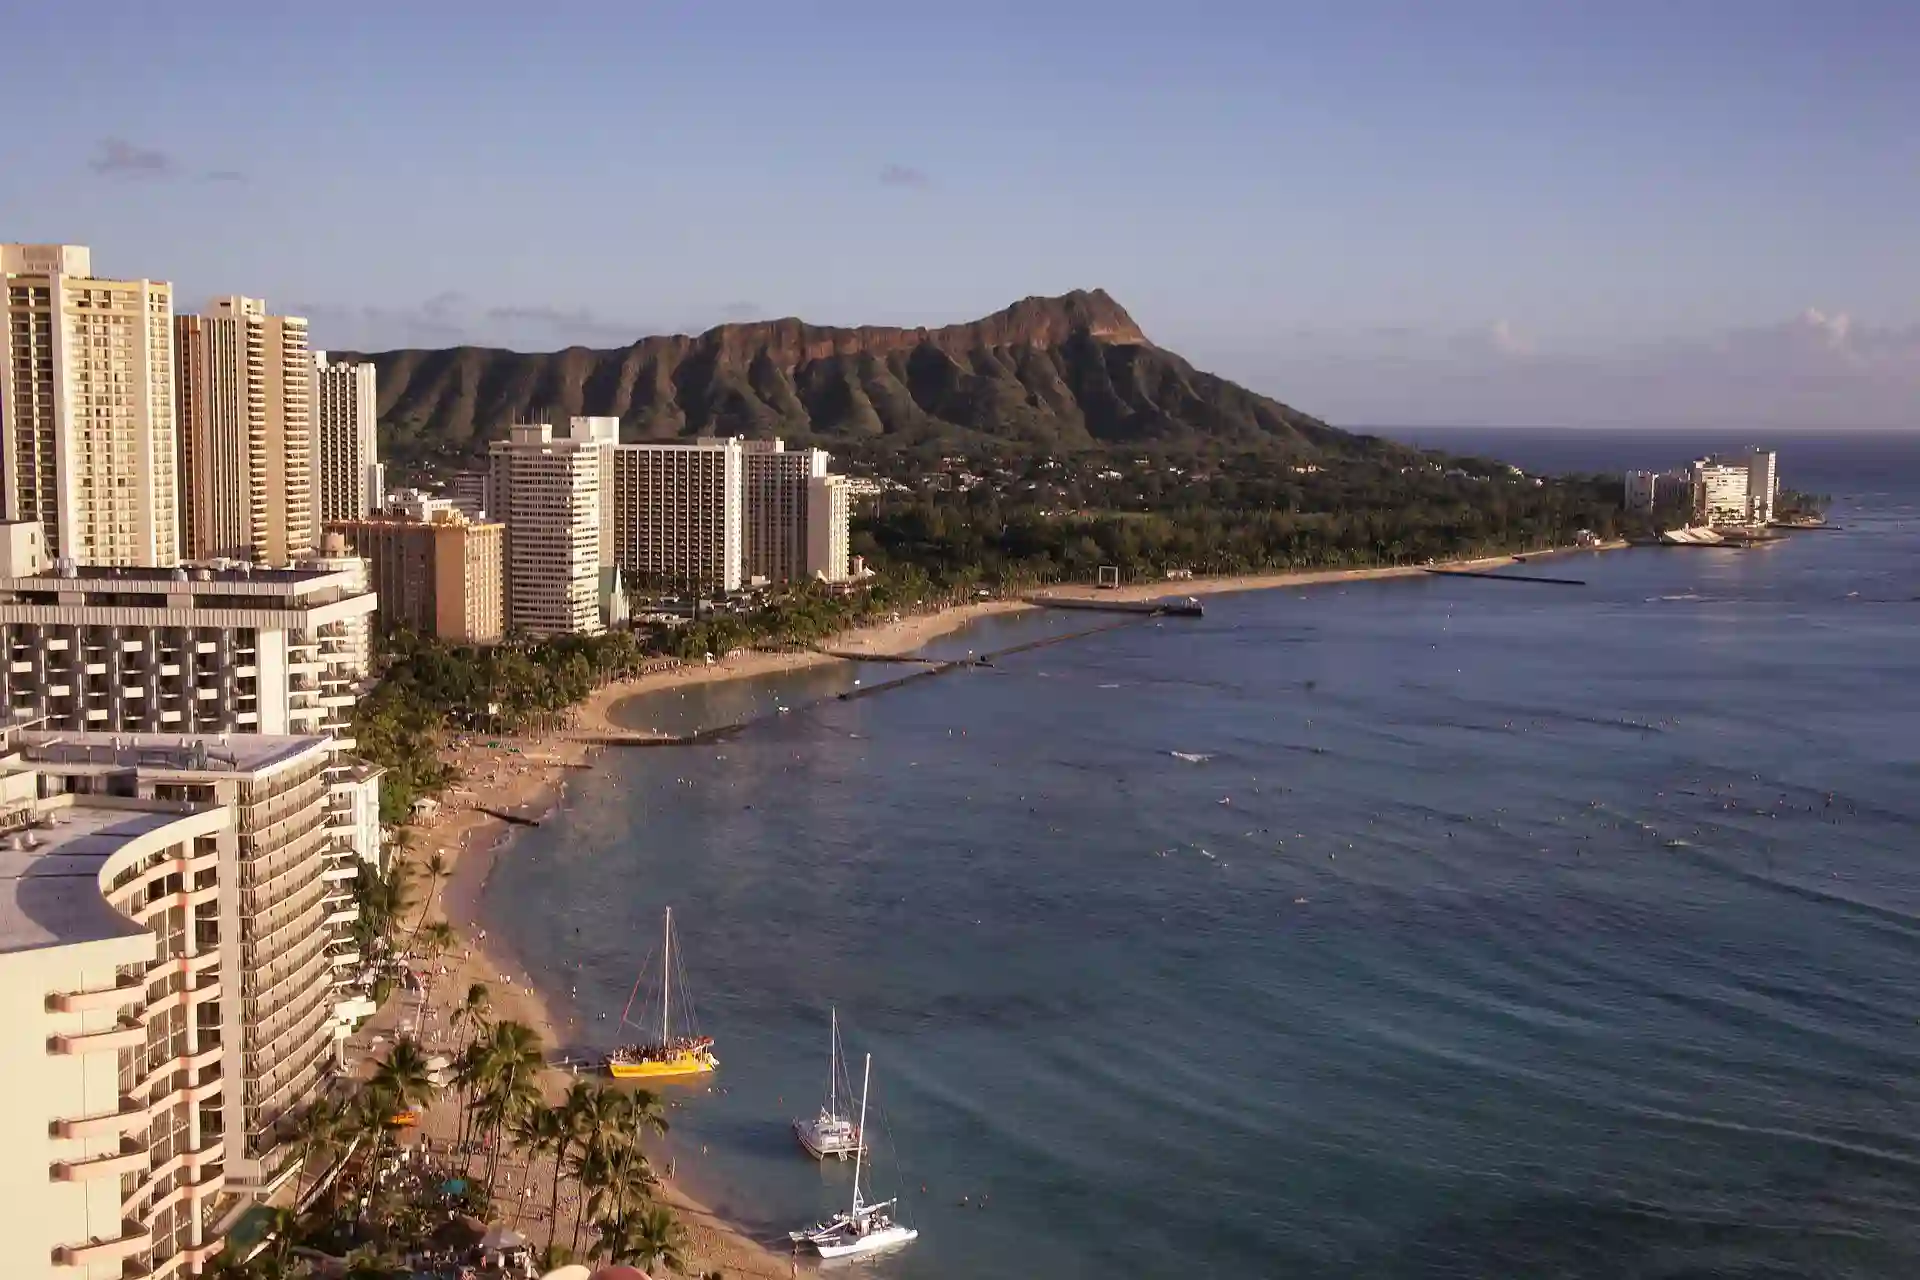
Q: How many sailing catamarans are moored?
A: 3